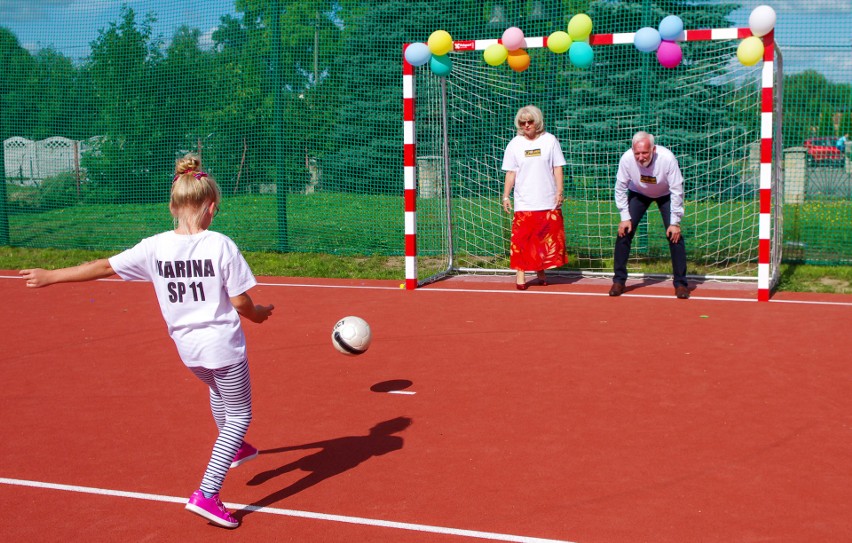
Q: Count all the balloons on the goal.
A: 14